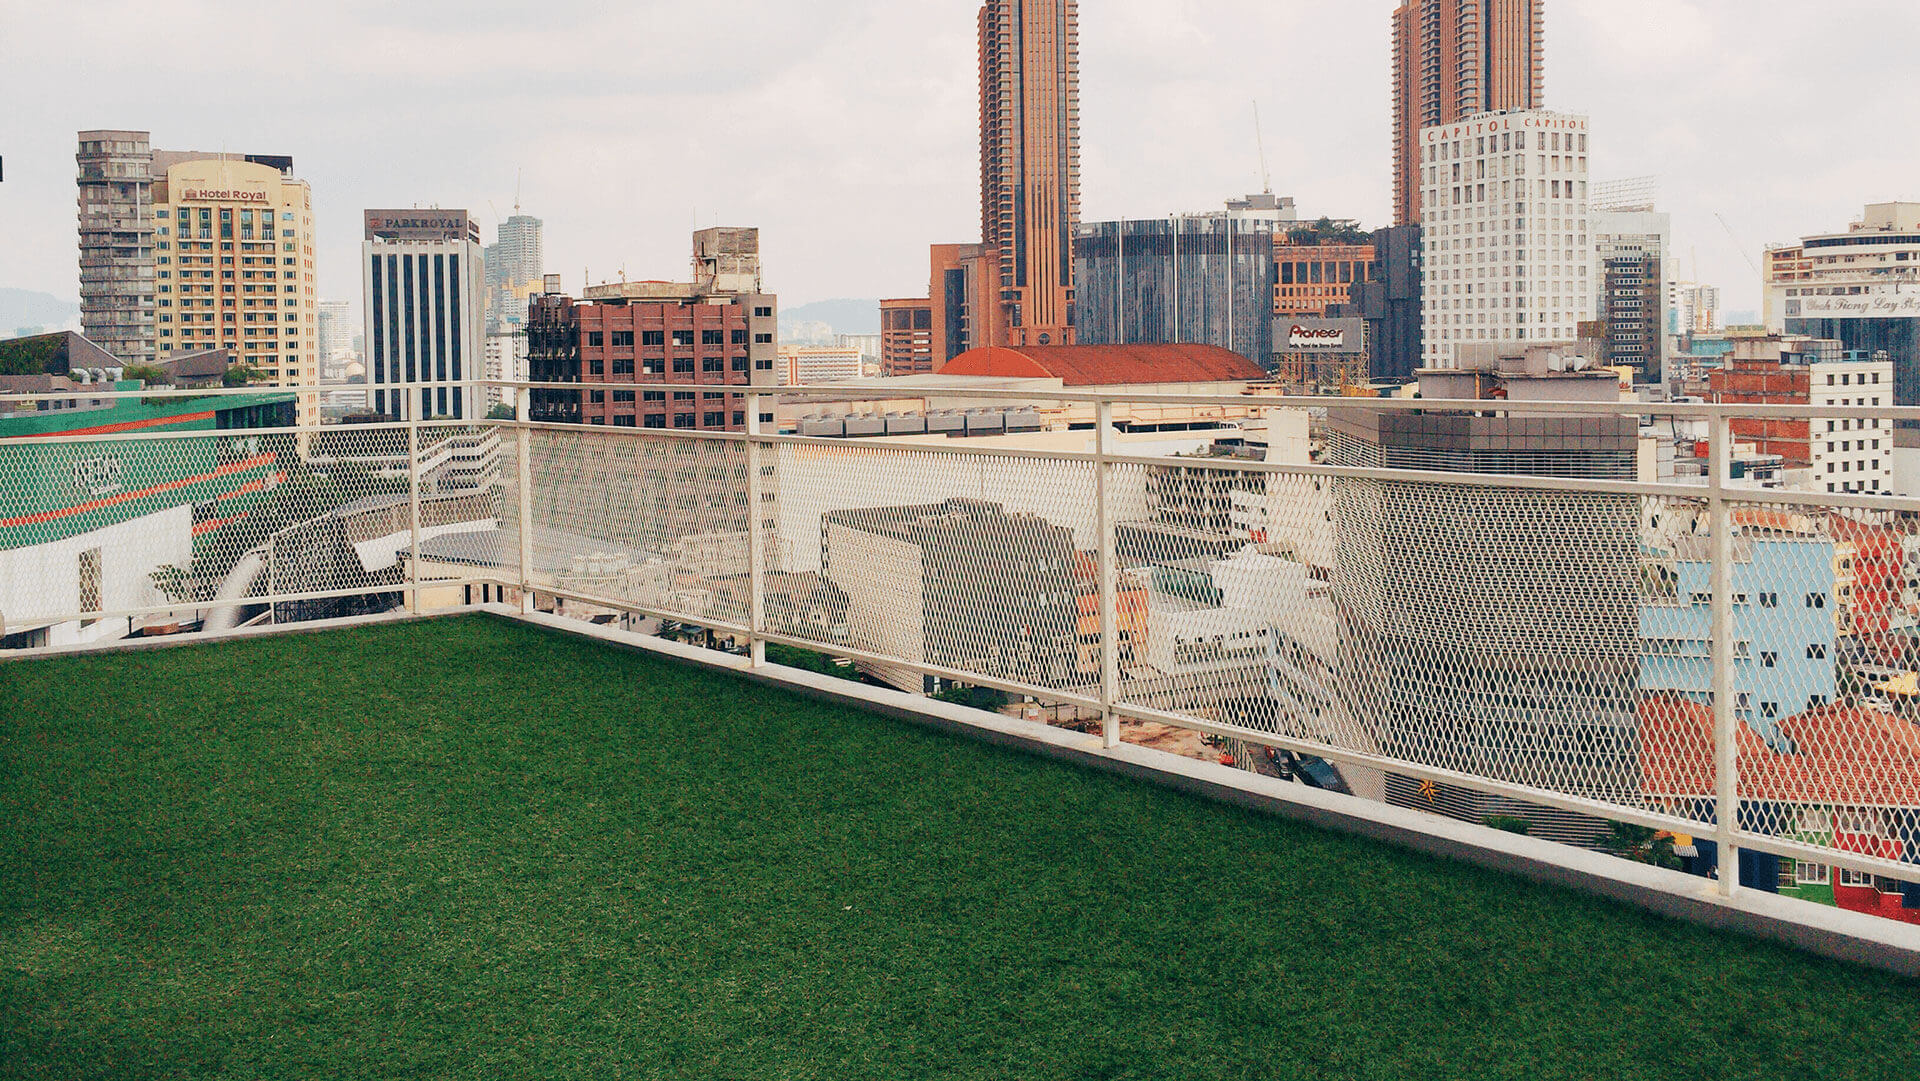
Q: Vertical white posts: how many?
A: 5